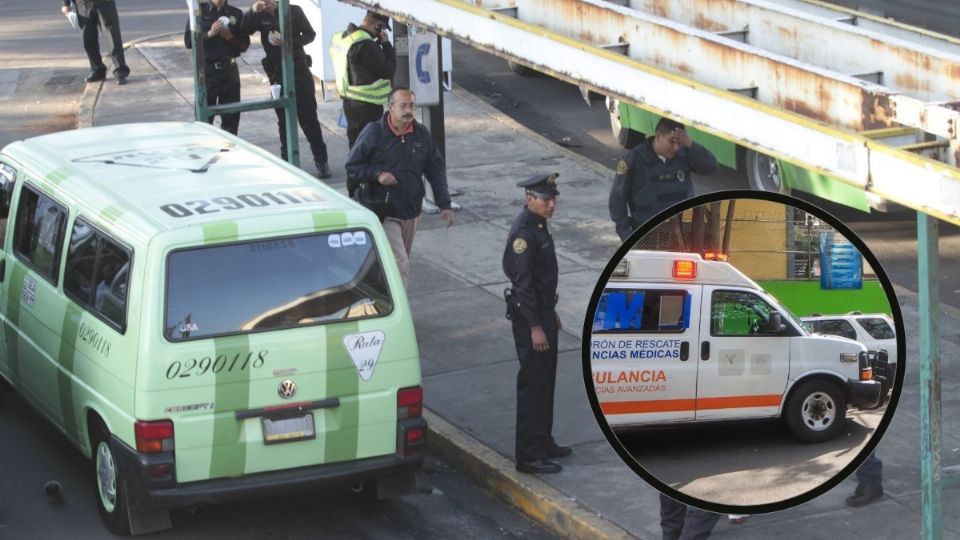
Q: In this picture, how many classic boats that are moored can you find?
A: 0